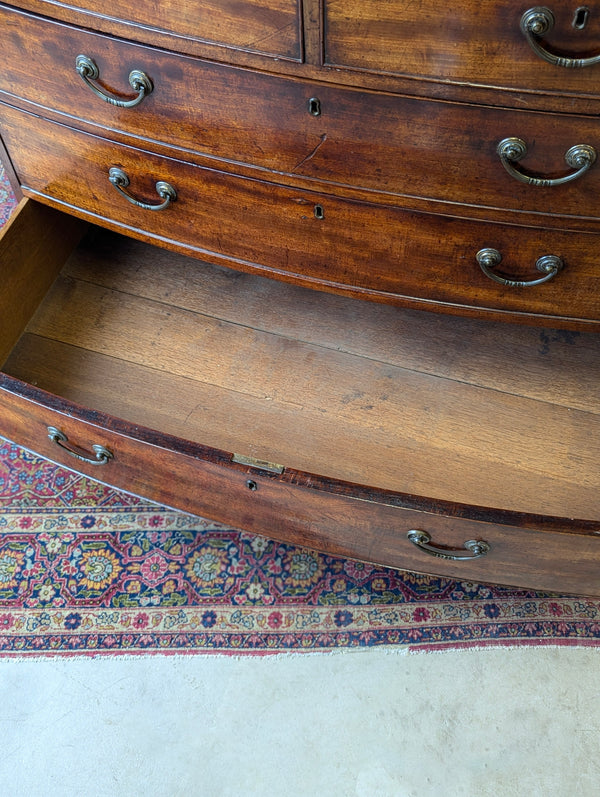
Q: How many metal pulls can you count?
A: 7